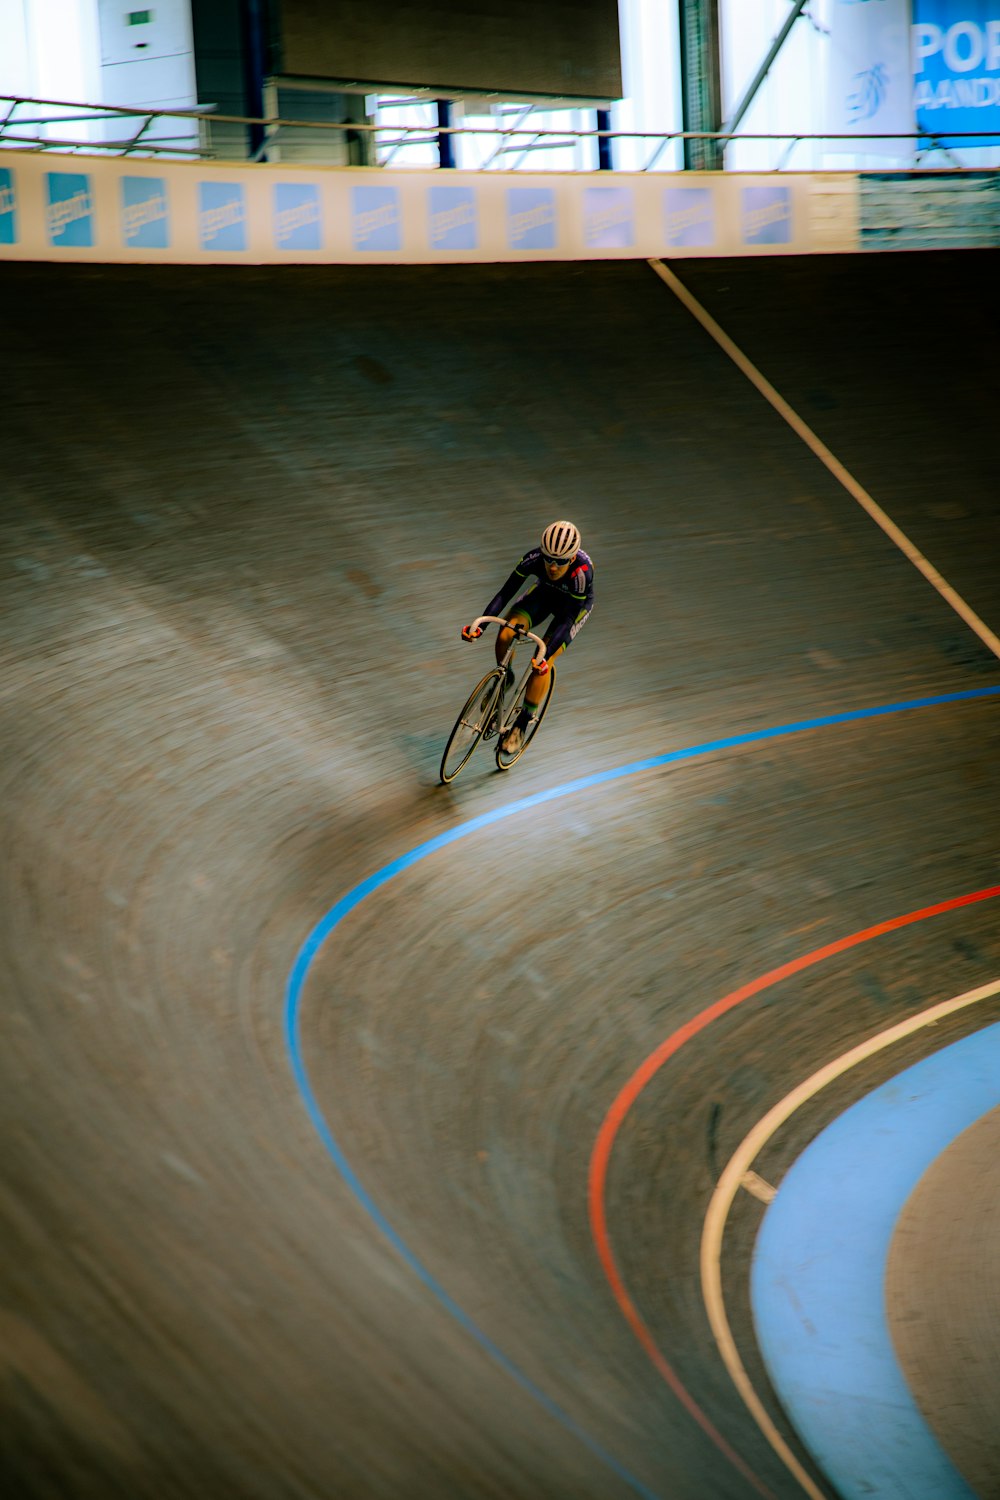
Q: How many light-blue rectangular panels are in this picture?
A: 11